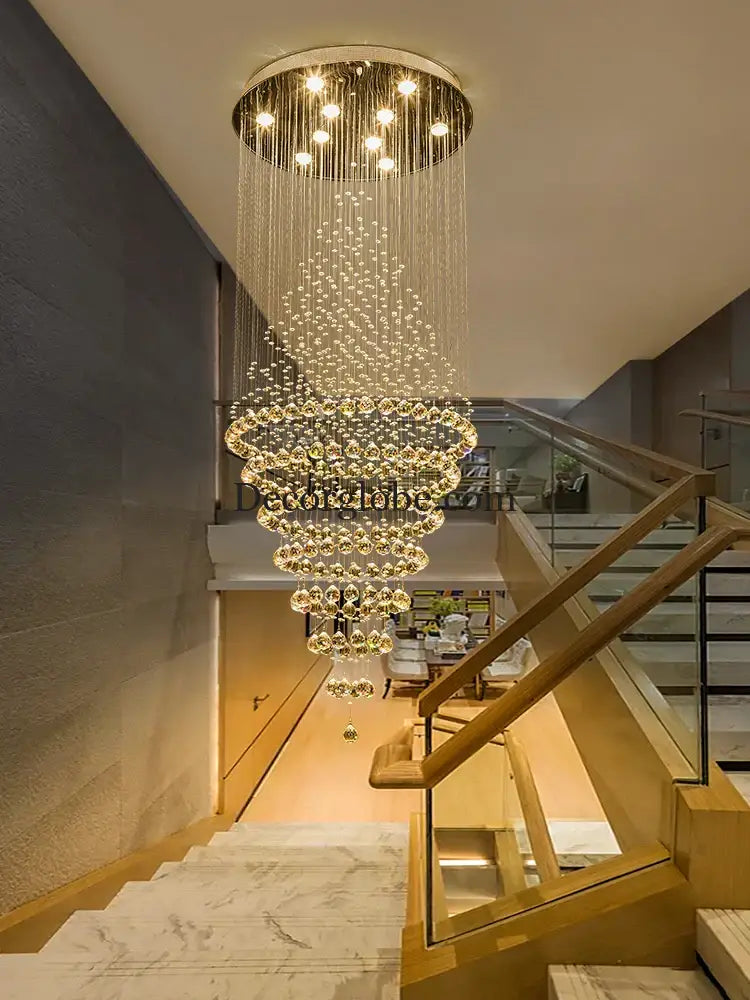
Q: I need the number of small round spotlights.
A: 10